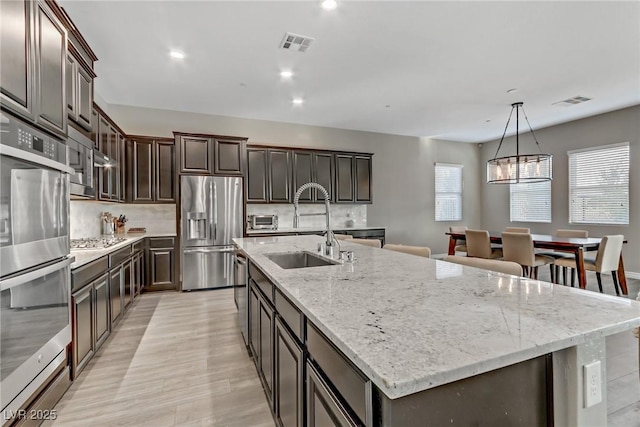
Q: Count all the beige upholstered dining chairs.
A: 6